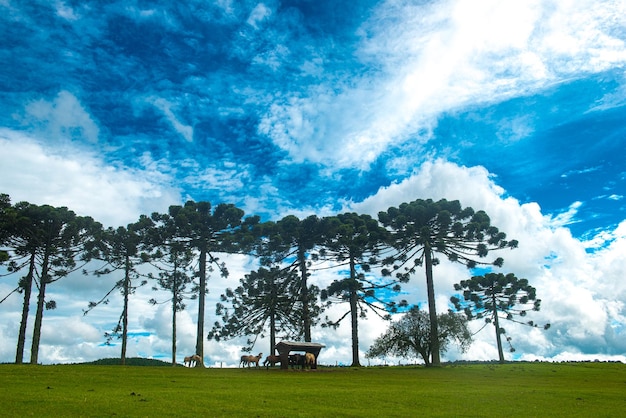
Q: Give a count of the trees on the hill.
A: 11